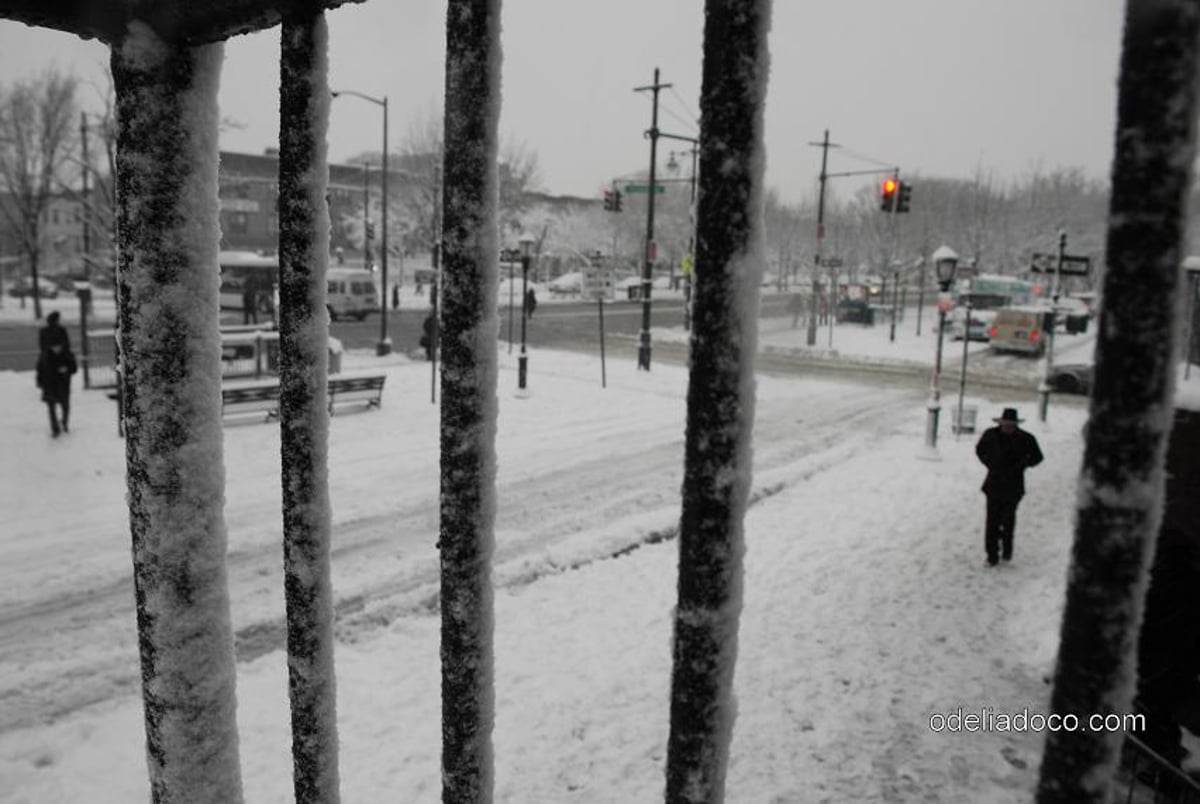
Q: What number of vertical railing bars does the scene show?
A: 5